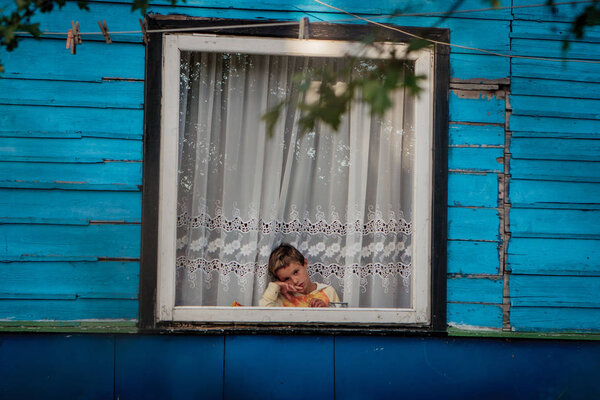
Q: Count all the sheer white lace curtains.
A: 1